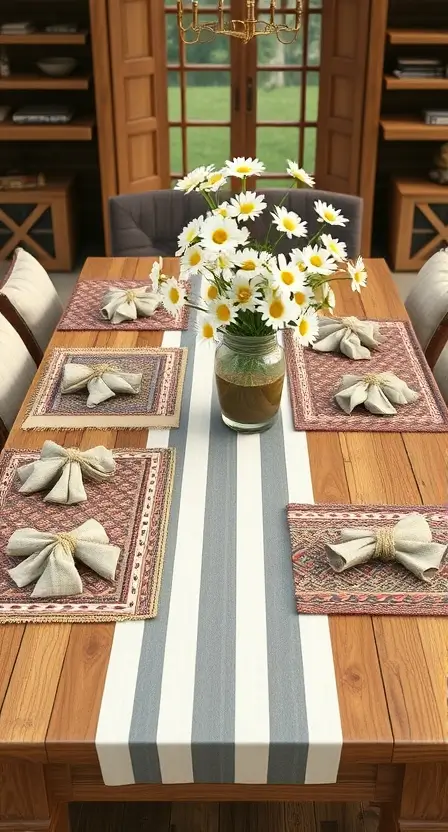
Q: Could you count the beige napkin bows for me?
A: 7